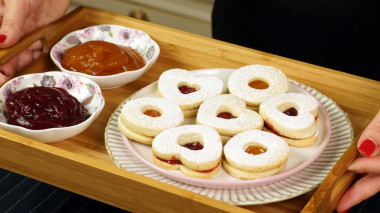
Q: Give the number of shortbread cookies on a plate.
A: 7